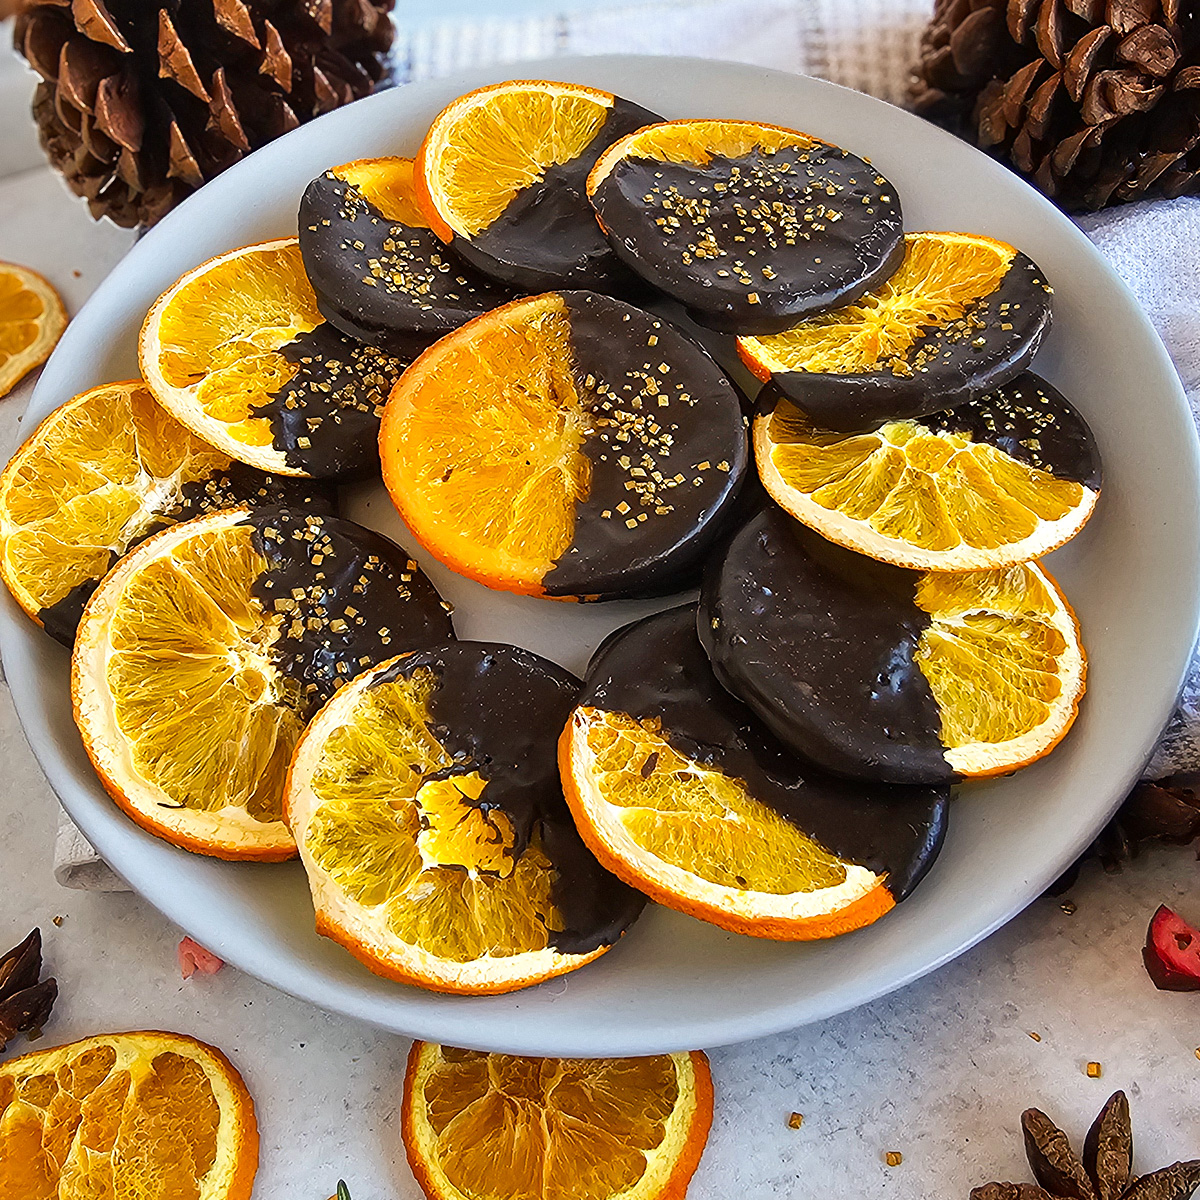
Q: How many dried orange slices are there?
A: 15